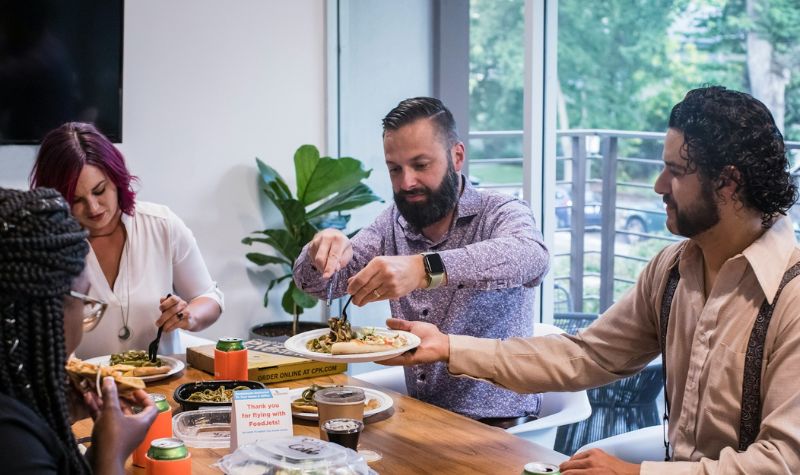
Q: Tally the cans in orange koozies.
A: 3